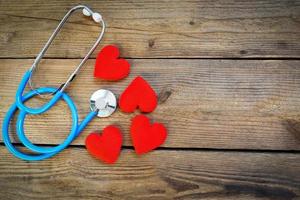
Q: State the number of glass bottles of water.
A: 0